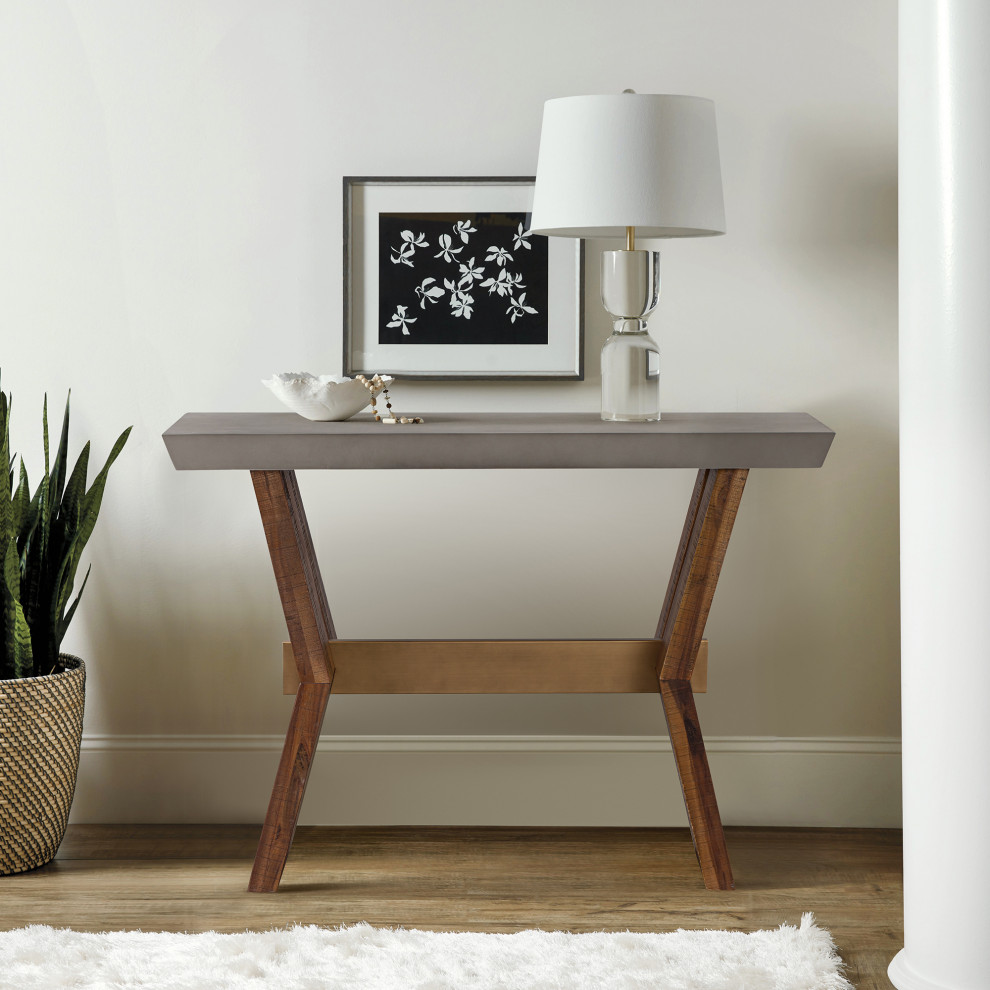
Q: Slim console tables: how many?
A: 1